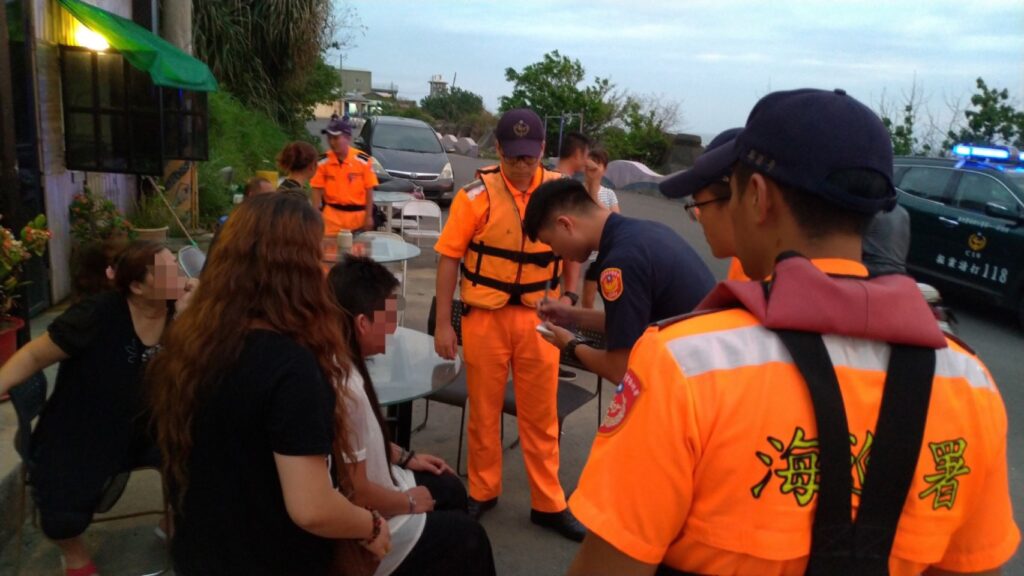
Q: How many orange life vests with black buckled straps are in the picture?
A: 1